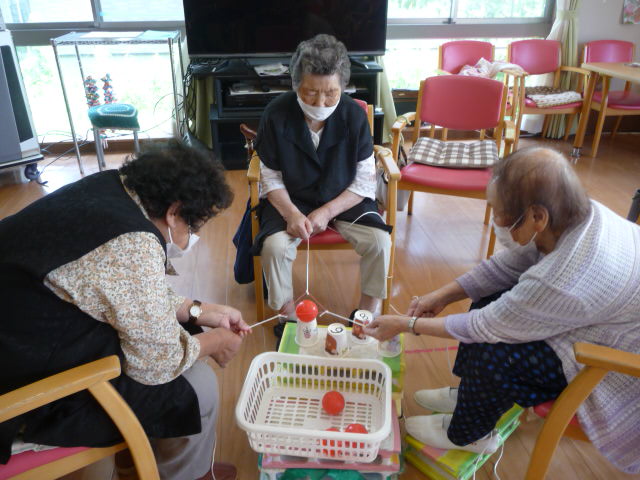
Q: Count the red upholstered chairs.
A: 7